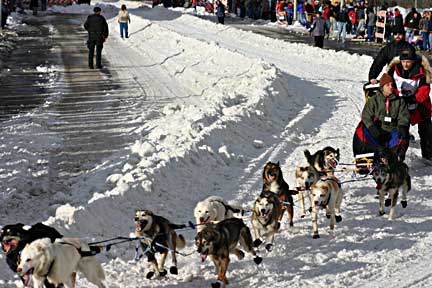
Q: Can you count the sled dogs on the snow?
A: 11